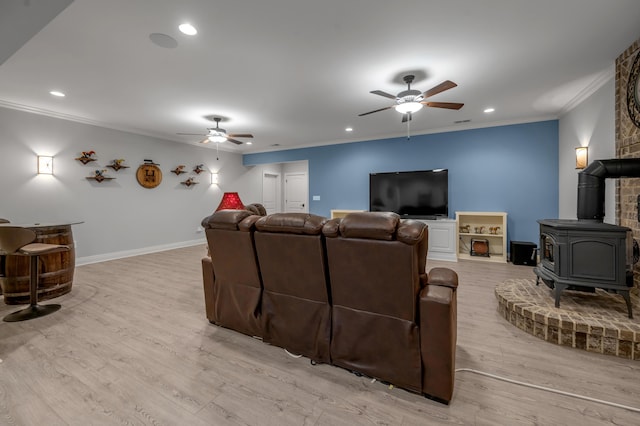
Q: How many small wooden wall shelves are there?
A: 6